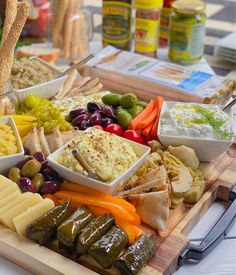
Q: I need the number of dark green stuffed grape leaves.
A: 5